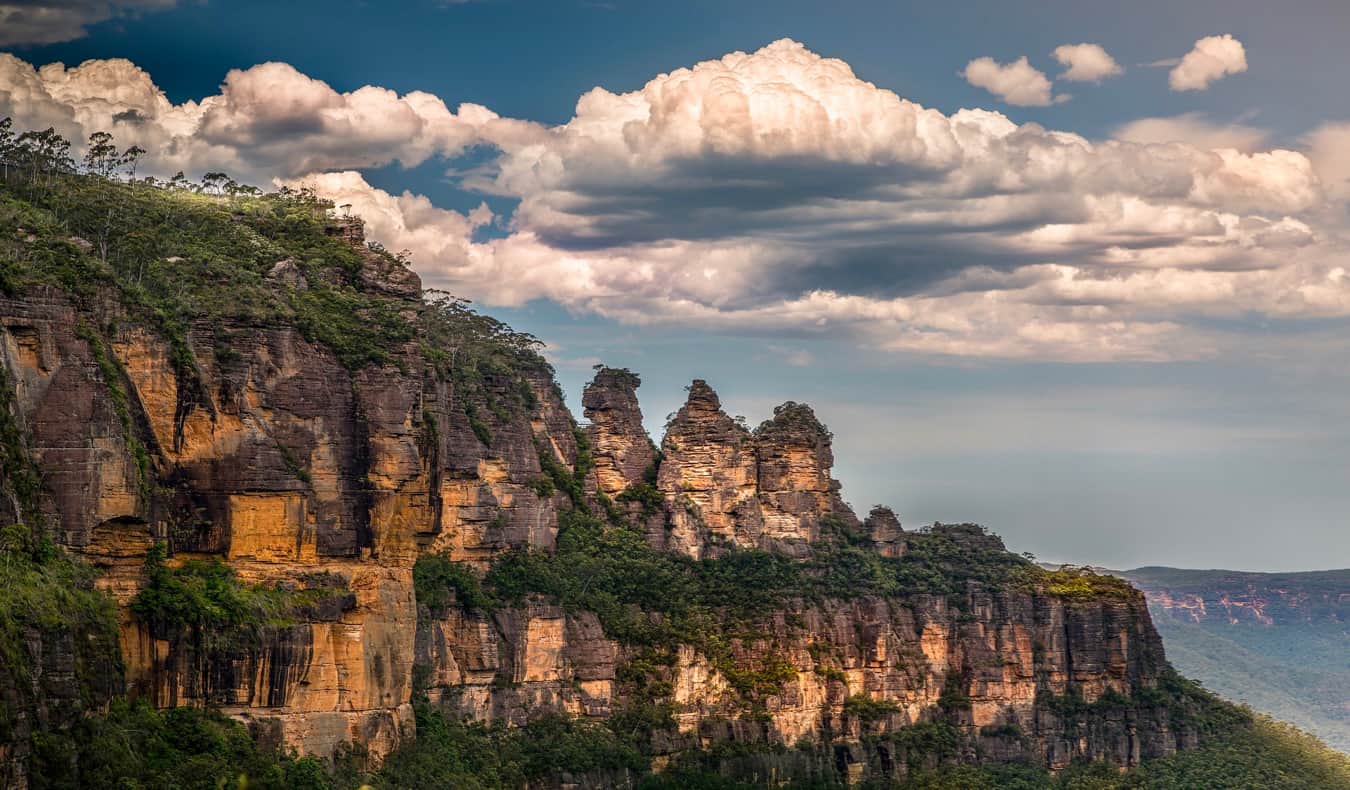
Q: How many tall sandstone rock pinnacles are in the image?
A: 3